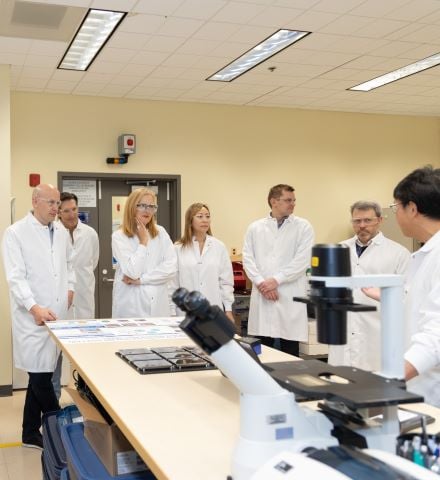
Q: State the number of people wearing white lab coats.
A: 7